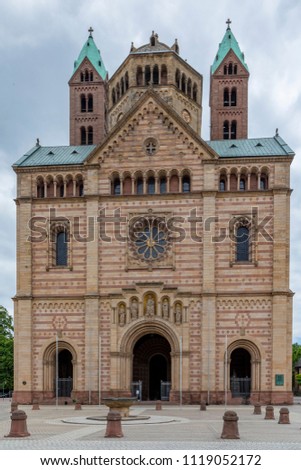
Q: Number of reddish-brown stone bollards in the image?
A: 11